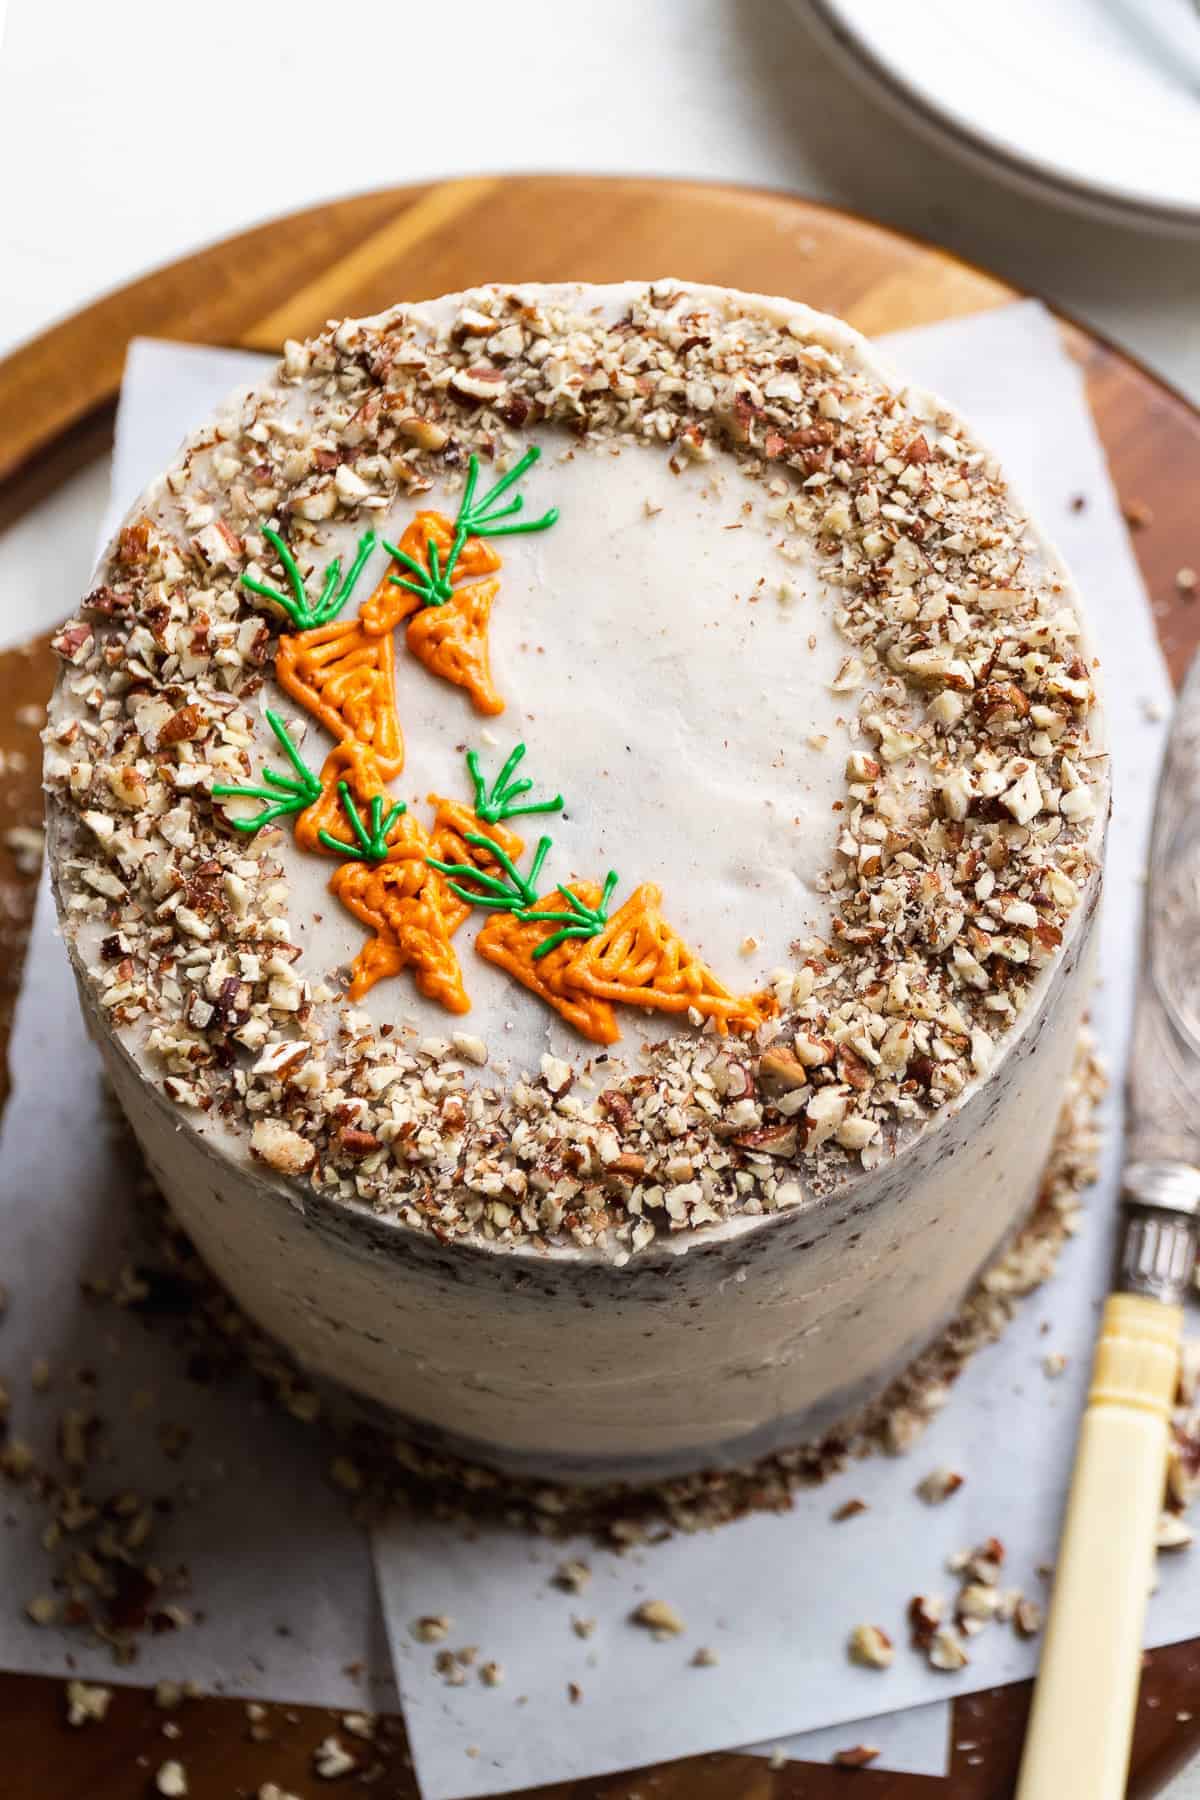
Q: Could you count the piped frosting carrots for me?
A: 8